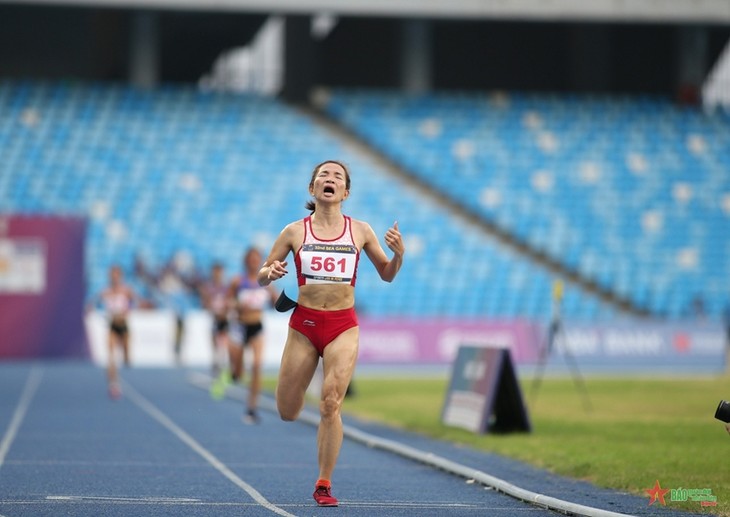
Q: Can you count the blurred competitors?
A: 3